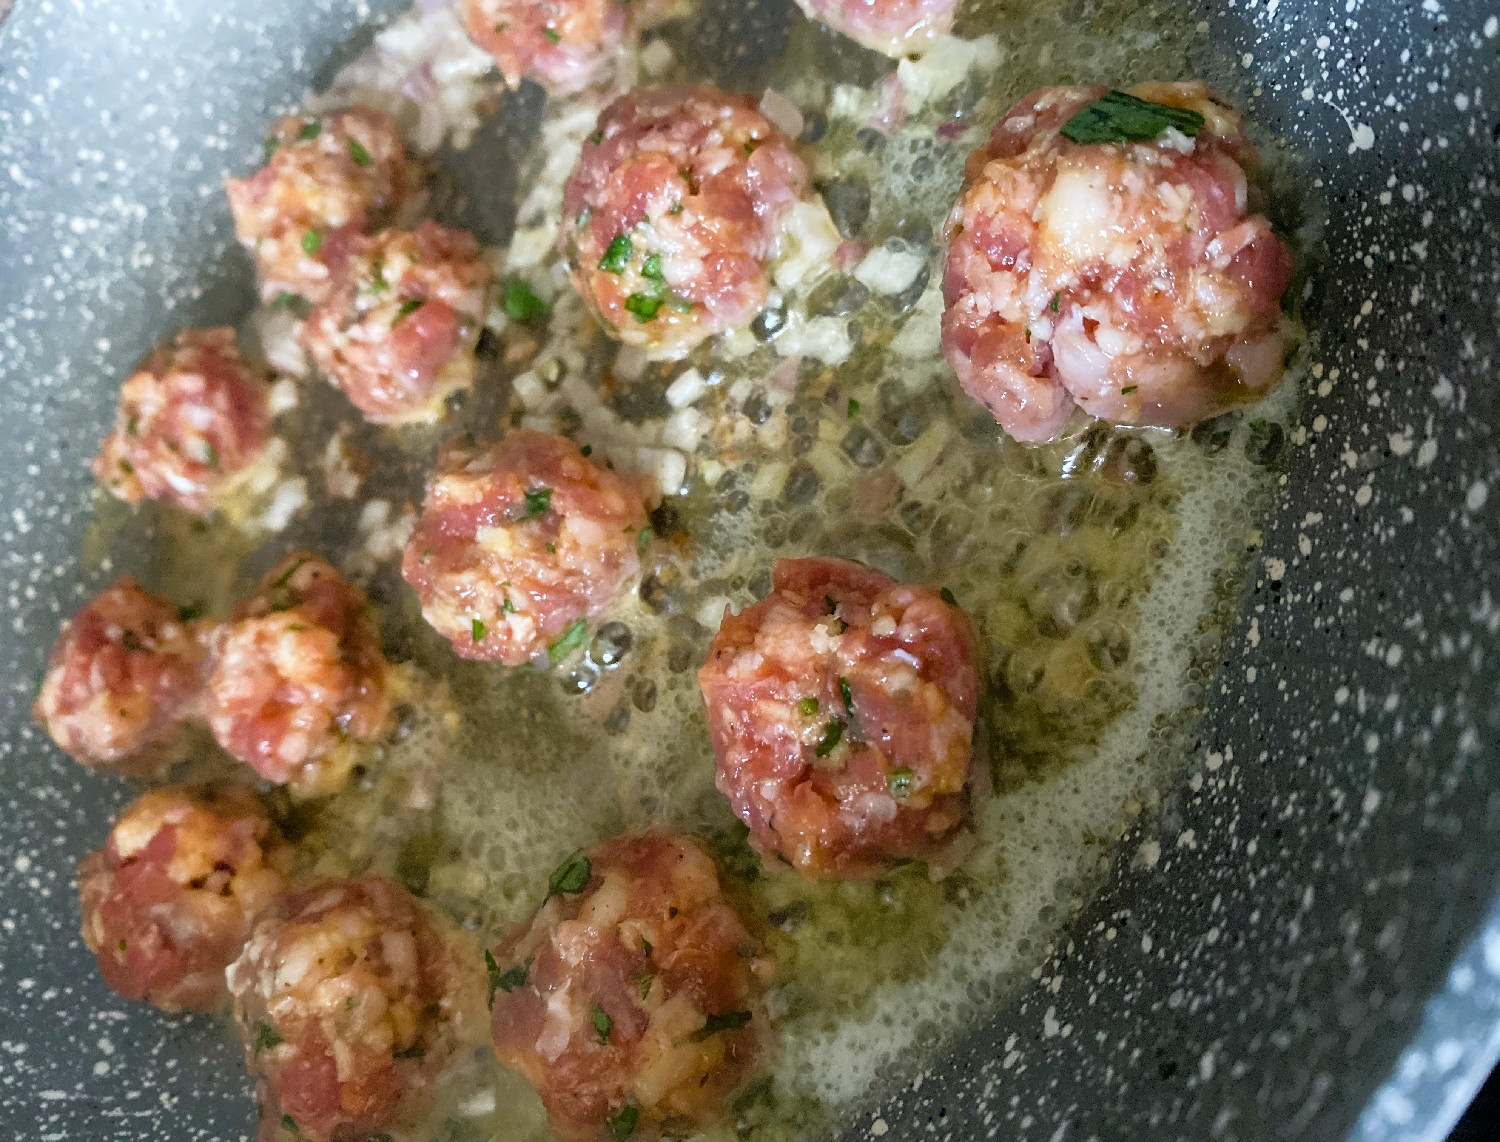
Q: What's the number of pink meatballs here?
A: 14